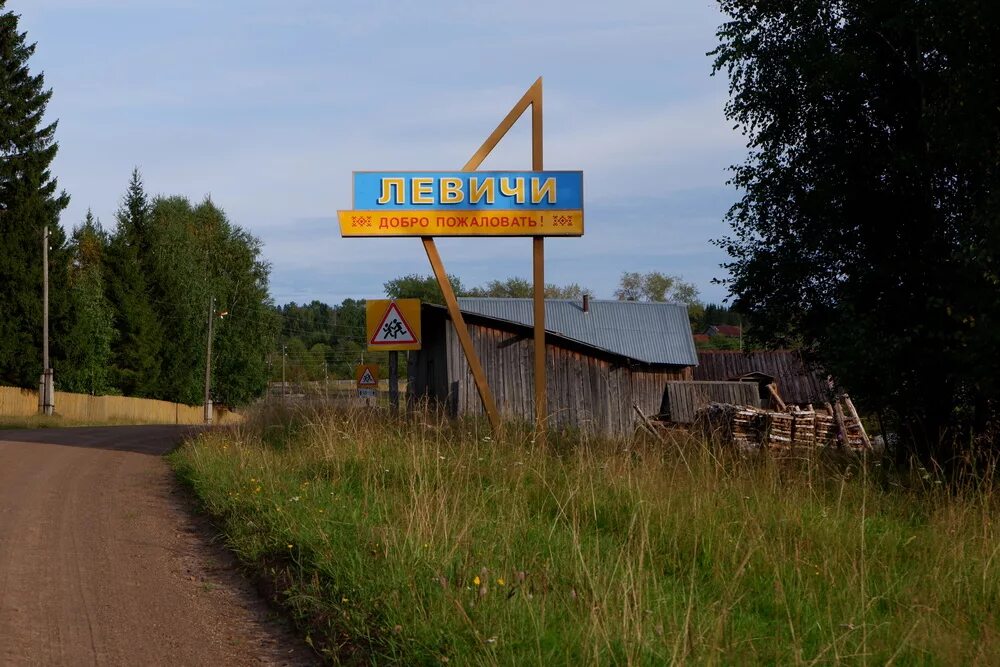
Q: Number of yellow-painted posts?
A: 2